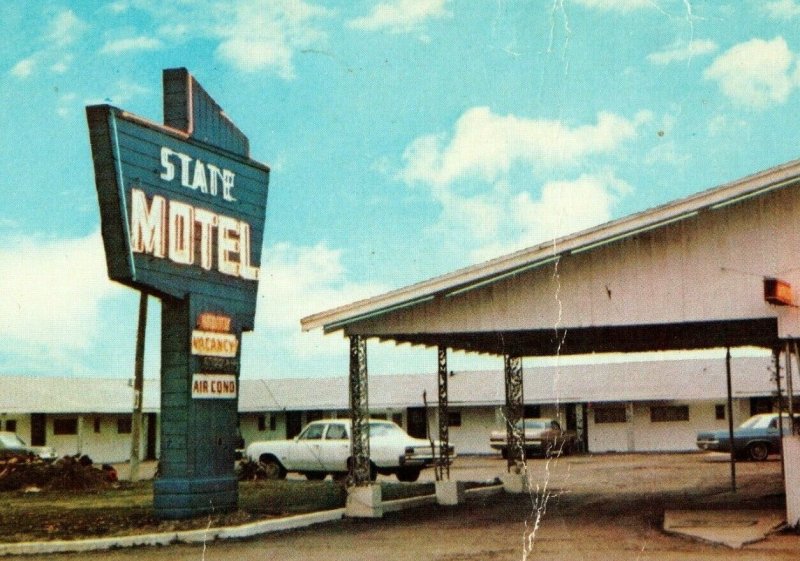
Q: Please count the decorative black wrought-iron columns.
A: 3